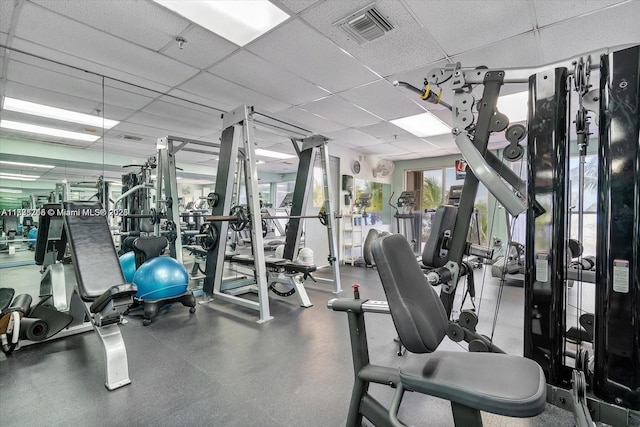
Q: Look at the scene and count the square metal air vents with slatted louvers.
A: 1